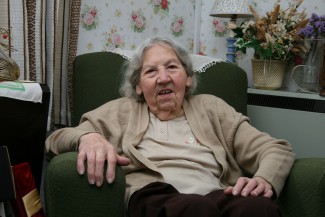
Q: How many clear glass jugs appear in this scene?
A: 1